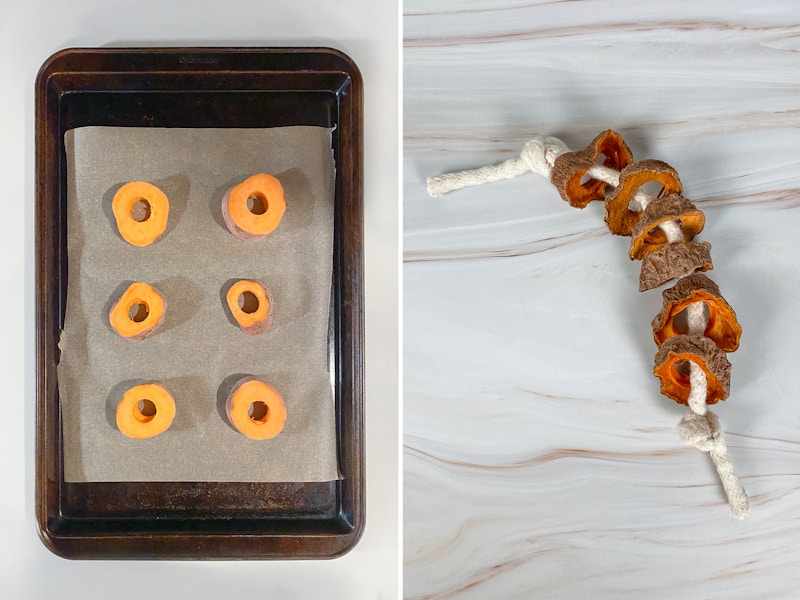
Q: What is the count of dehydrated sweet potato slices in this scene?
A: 6